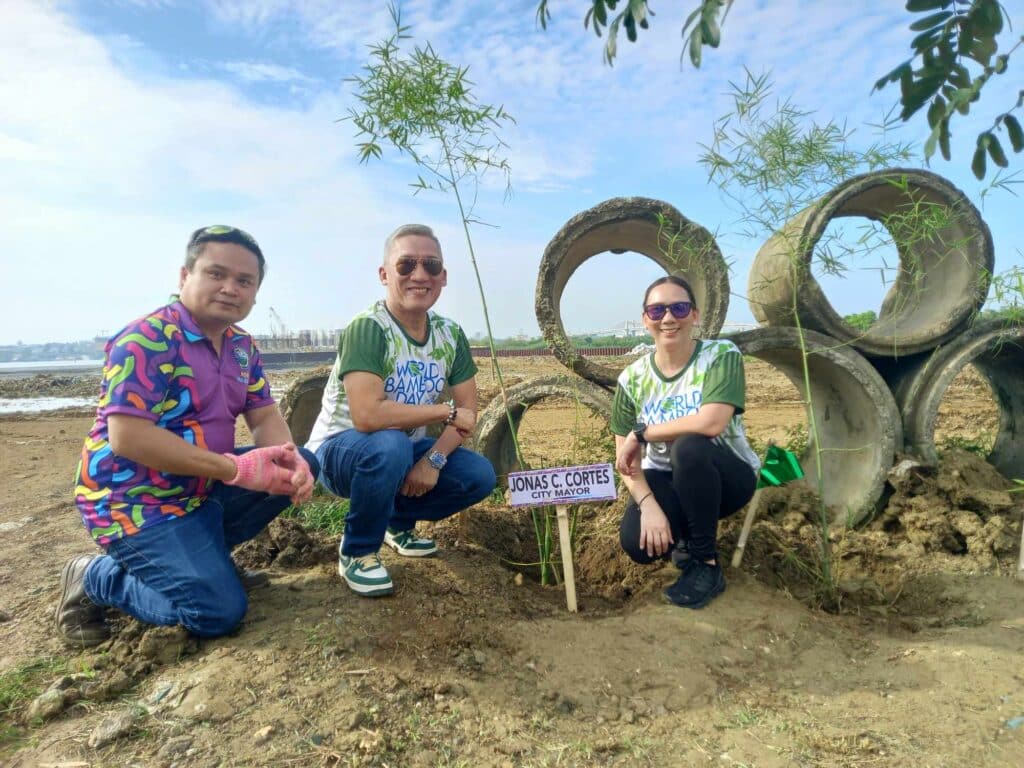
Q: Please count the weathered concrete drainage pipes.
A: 6